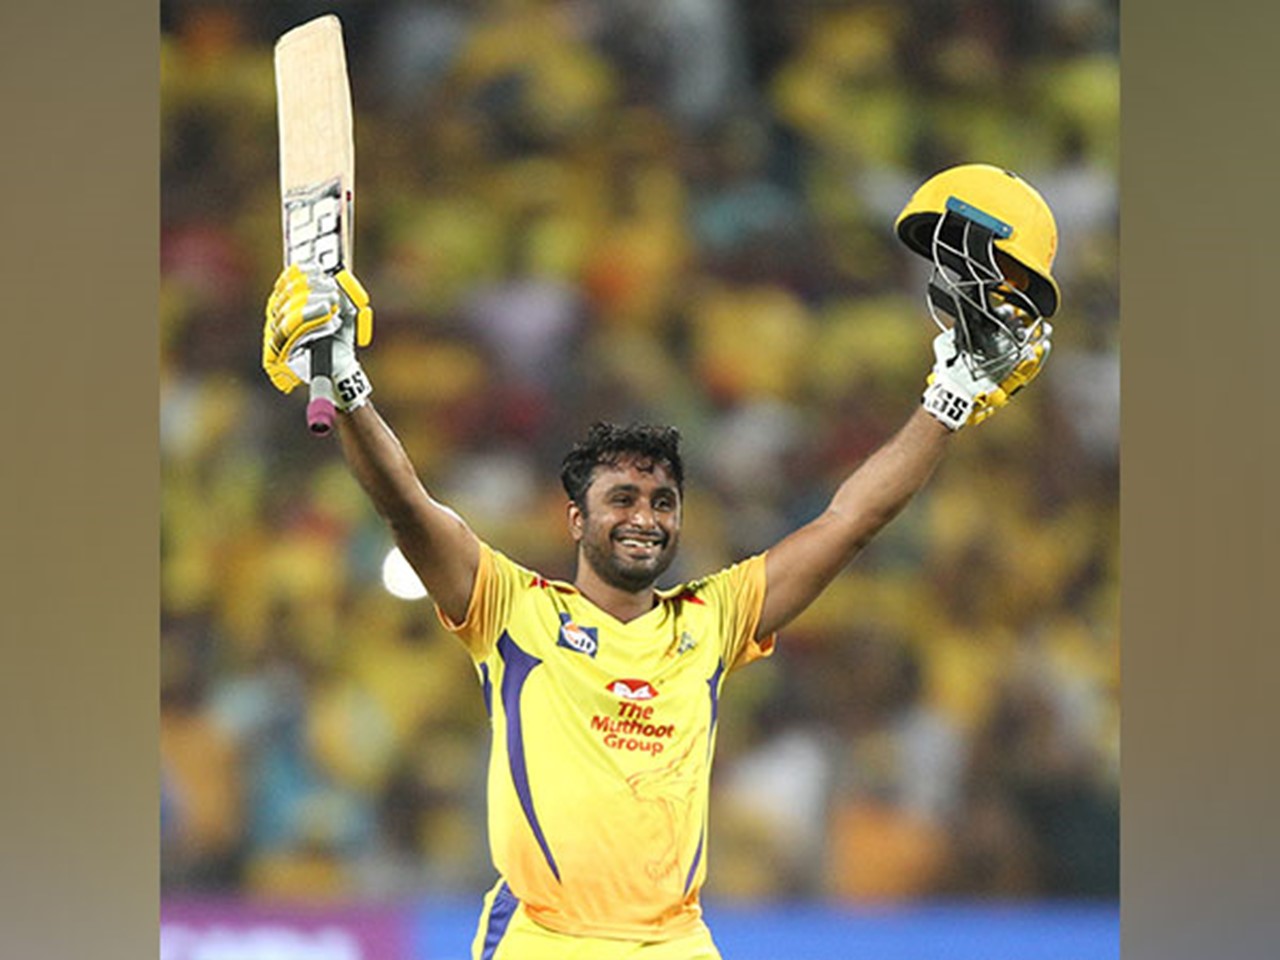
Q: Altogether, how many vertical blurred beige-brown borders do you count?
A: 2